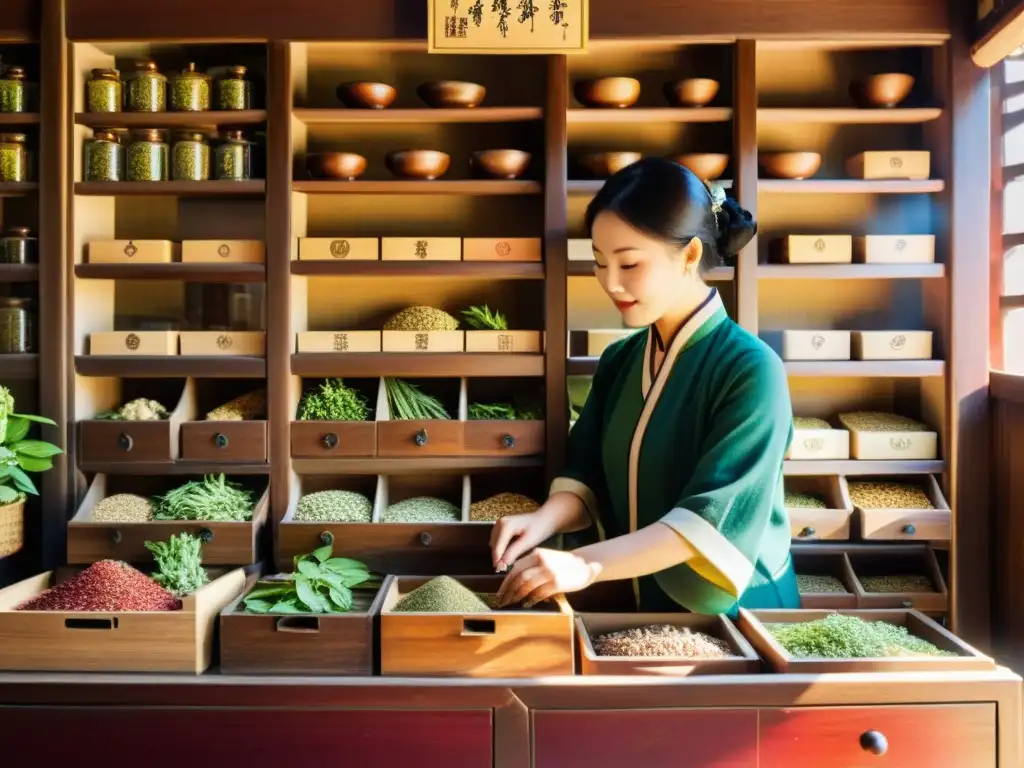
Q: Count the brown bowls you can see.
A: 11